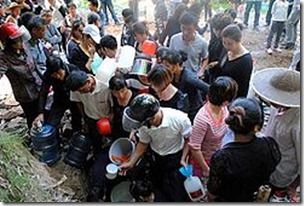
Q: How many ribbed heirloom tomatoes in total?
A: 0